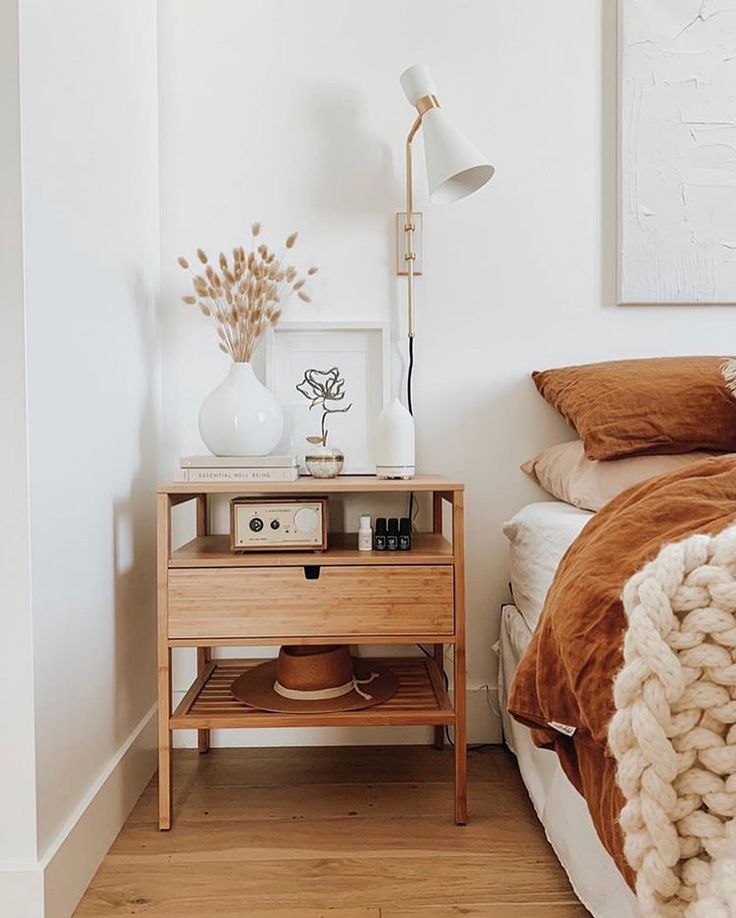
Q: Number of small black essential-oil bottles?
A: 3